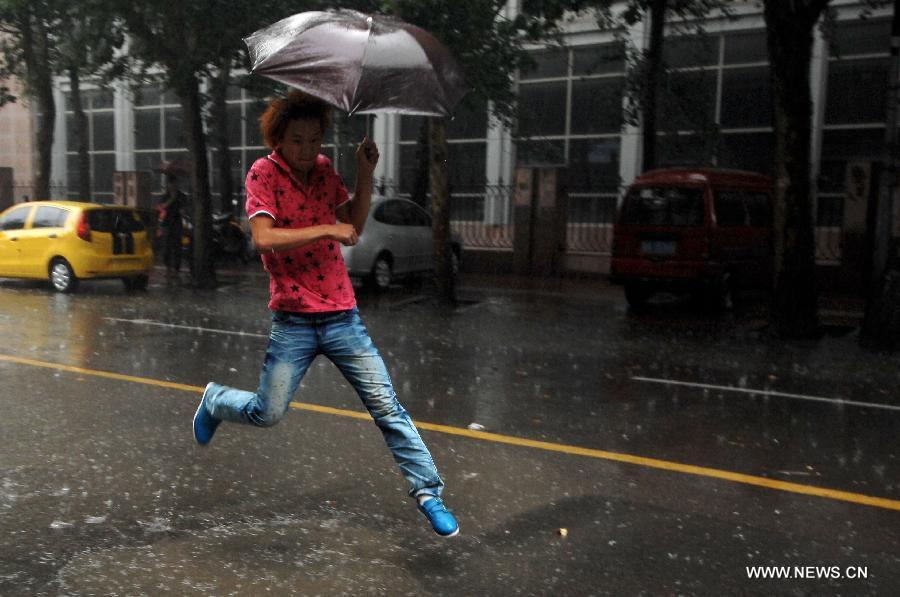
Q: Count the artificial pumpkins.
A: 0